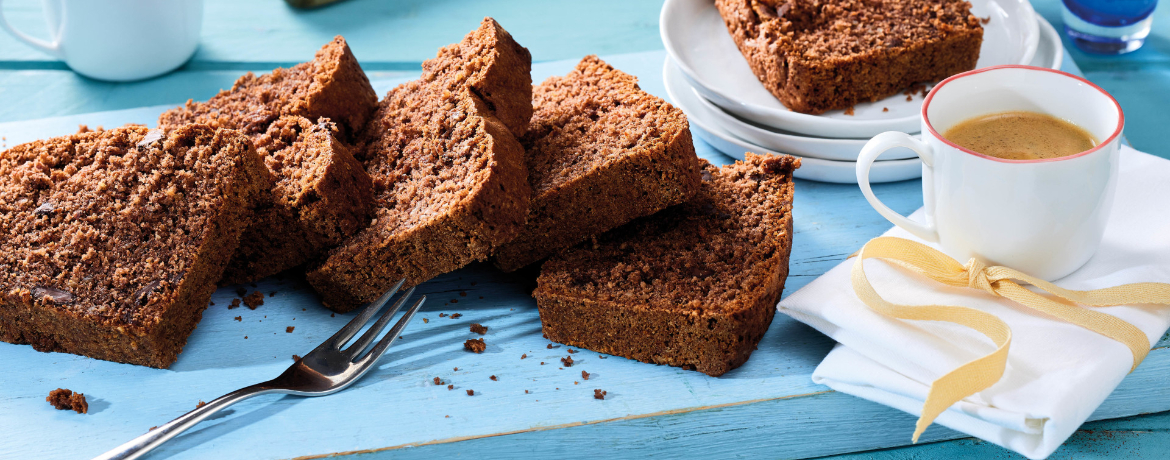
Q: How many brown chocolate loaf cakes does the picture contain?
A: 6